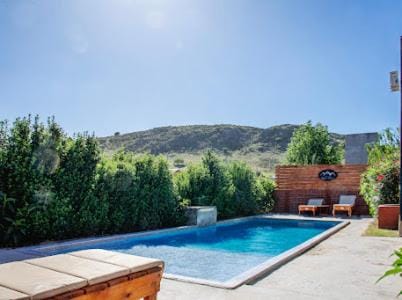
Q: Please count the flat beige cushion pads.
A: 4